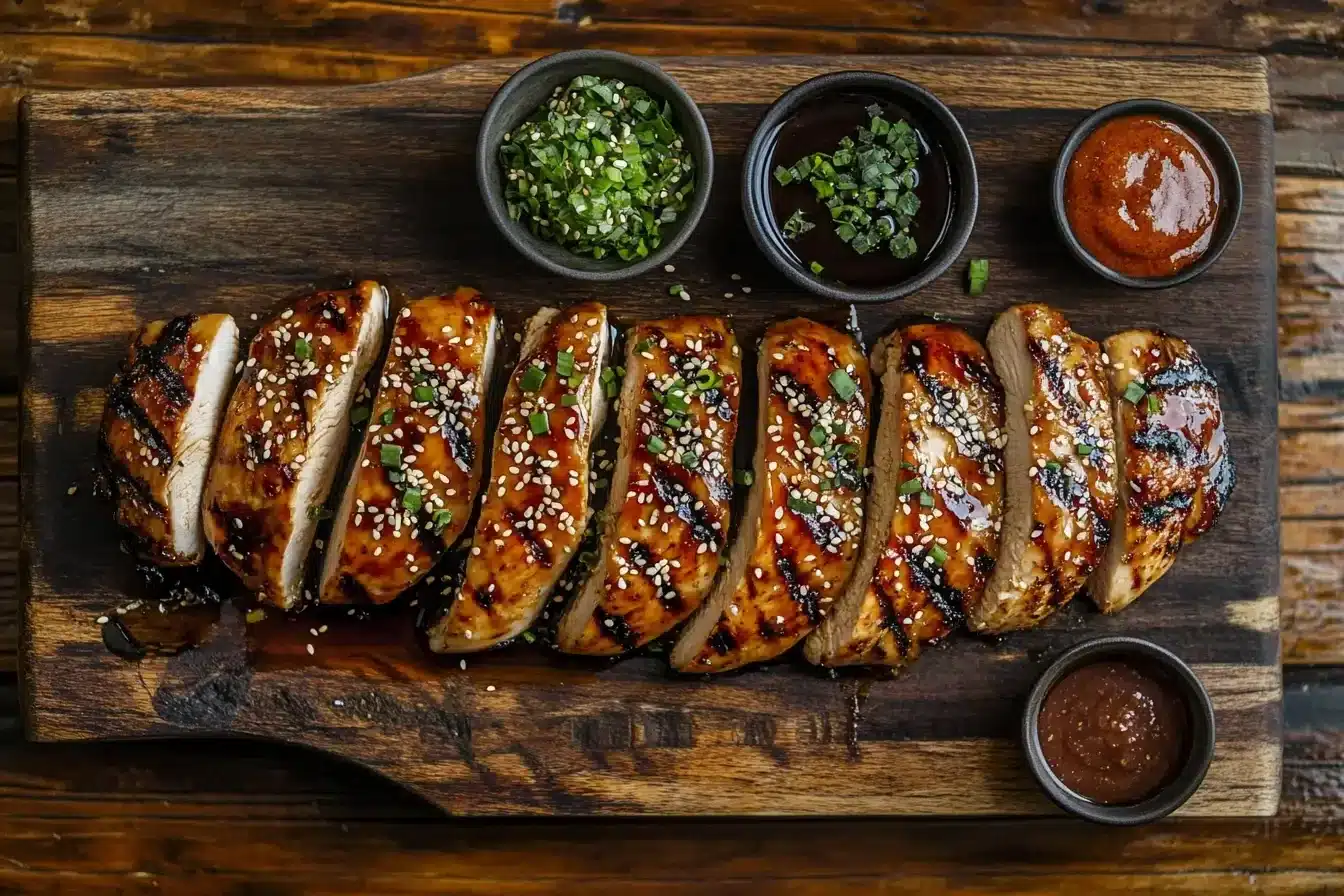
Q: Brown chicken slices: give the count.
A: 9